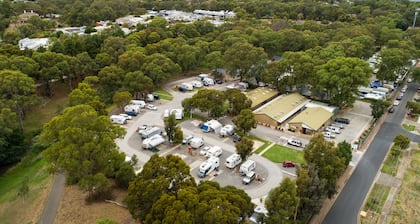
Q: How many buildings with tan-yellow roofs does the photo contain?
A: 3